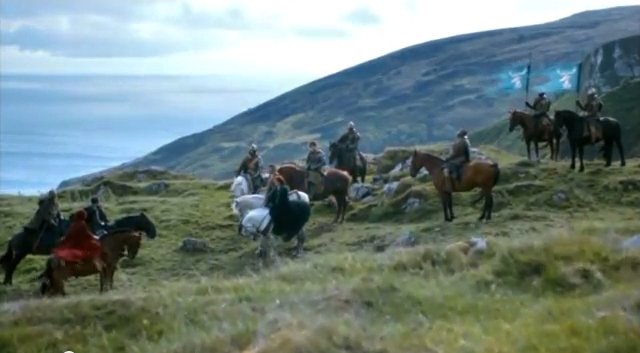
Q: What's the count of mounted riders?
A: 11